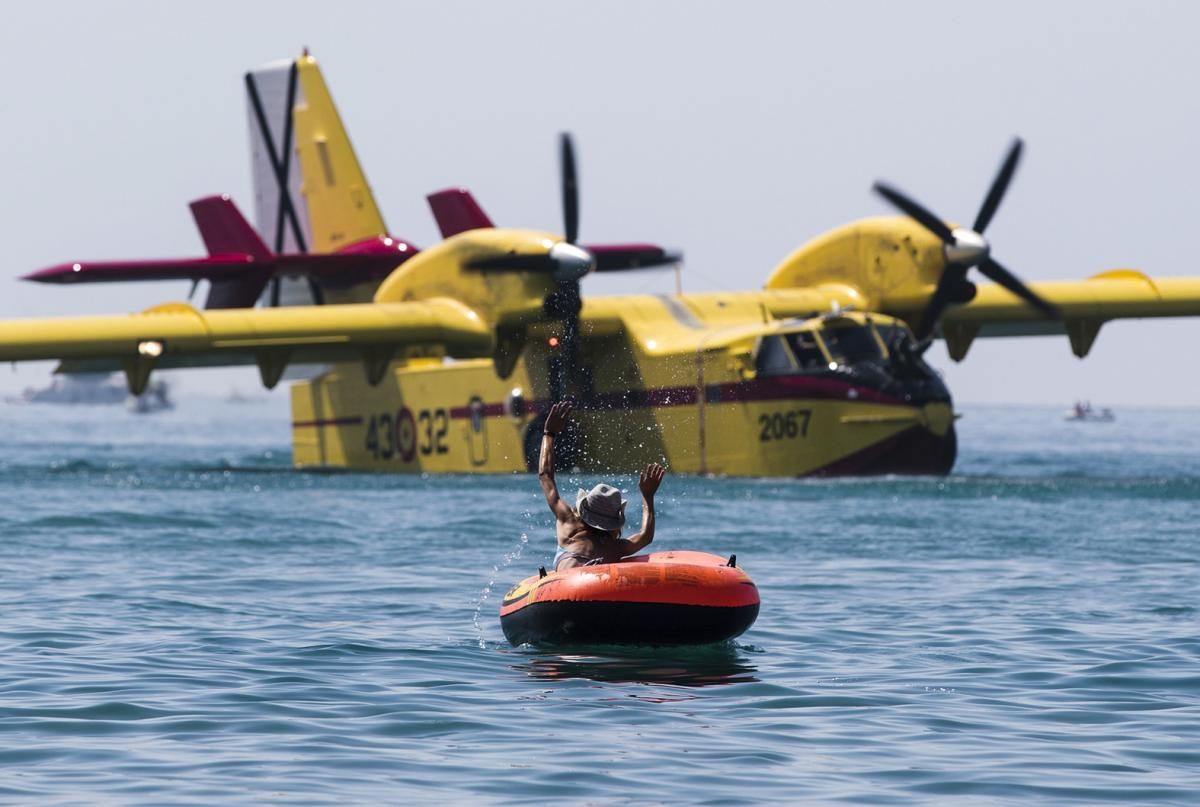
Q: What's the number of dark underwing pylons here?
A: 6